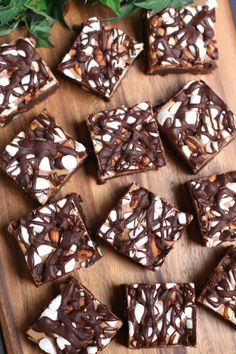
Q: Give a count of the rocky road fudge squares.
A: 12